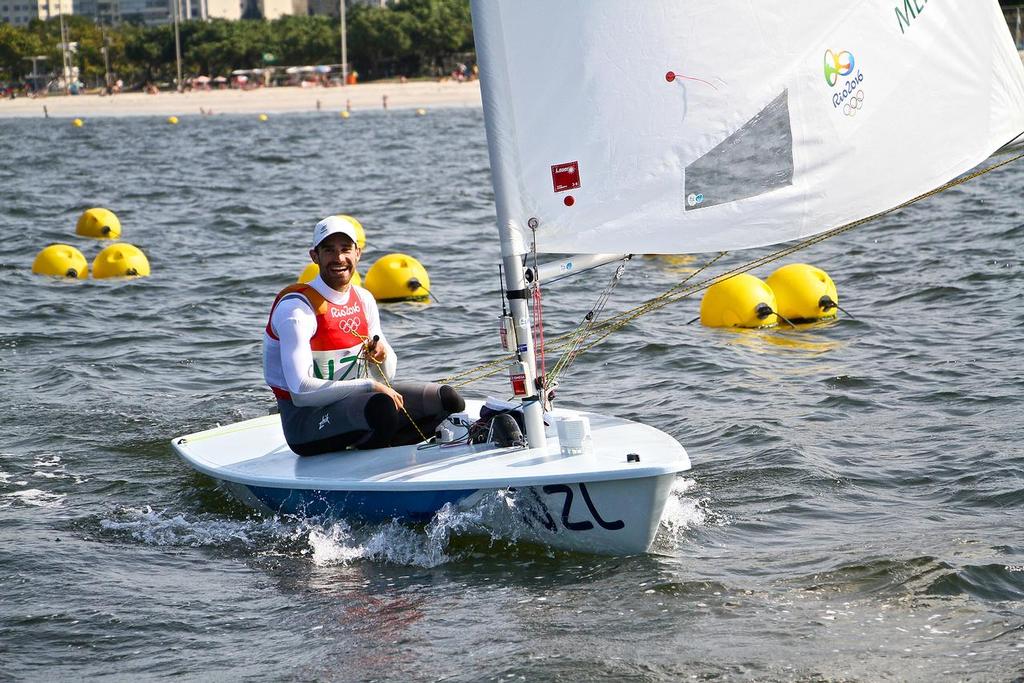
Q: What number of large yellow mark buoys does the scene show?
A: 8